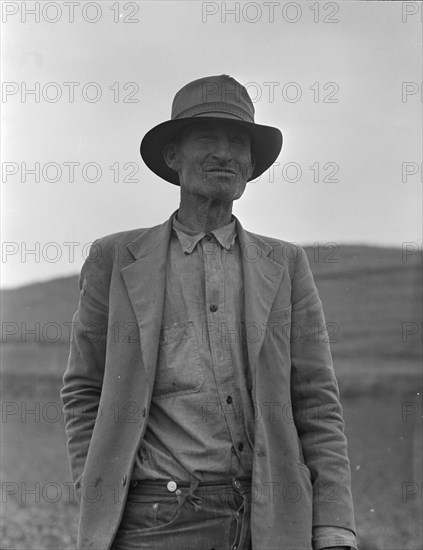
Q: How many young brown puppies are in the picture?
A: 0